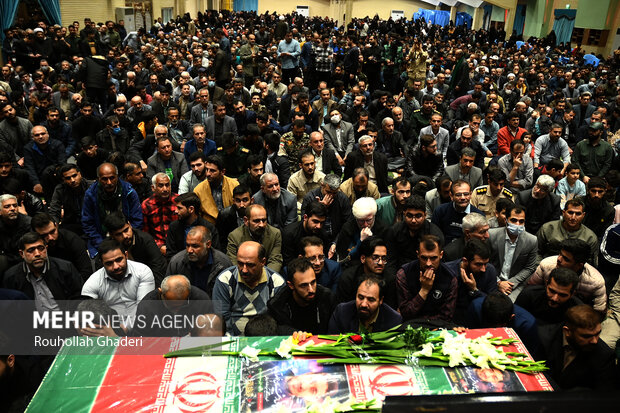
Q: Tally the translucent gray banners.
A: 1